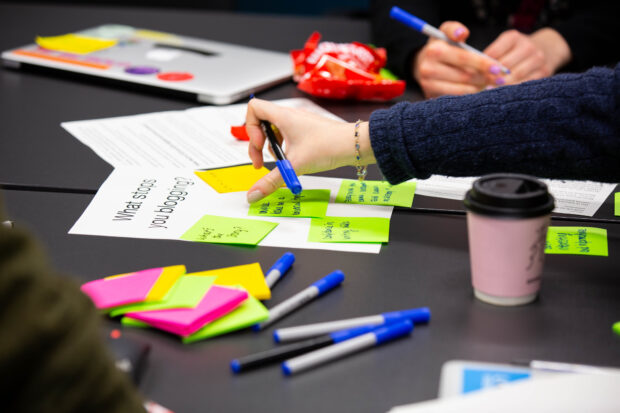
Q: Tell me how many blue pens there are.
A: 7